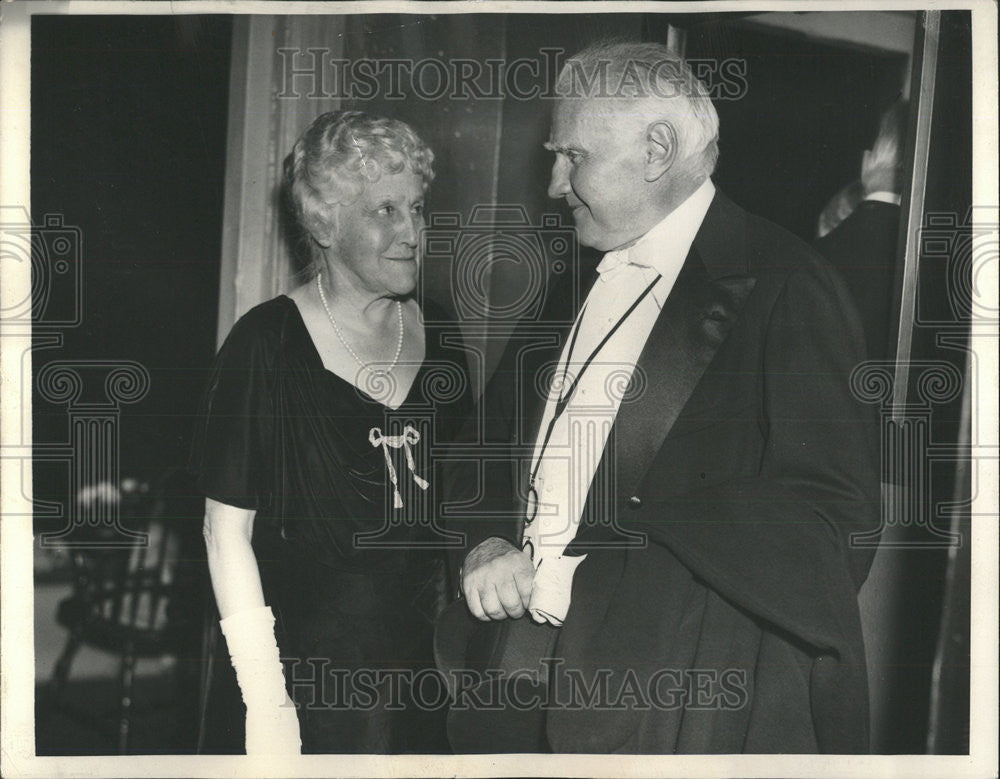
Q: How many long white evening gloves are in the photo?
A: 1